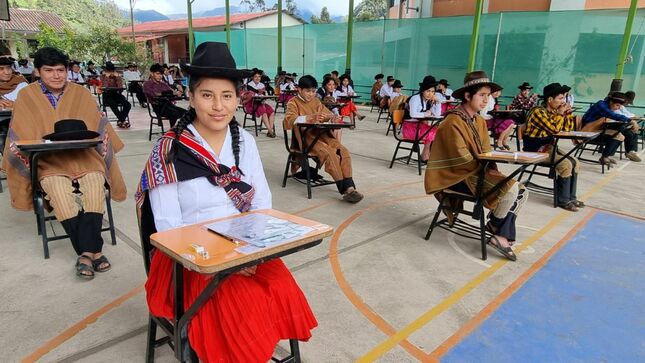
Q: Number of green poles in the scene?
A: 6